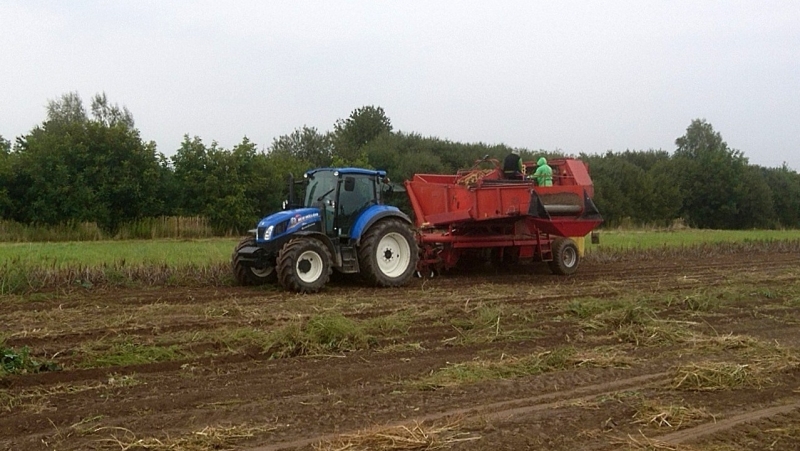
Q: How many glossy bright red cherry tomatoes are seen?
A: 0